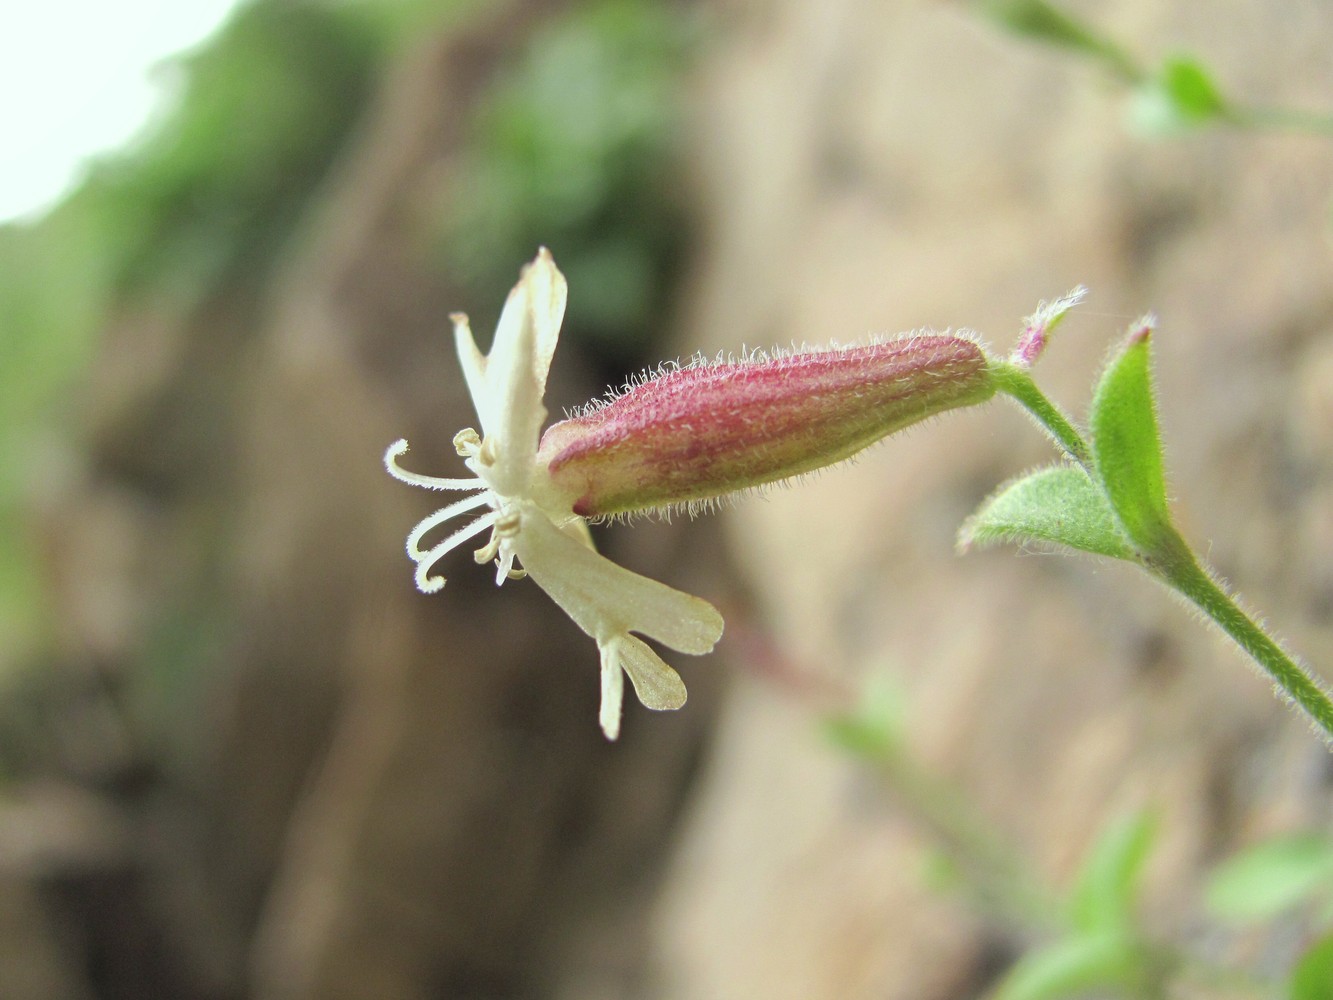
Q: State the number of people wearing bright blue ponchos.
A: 0